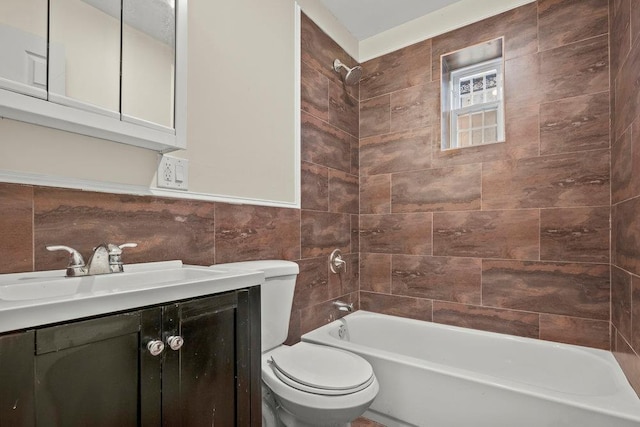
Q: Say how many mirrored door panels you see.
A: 3